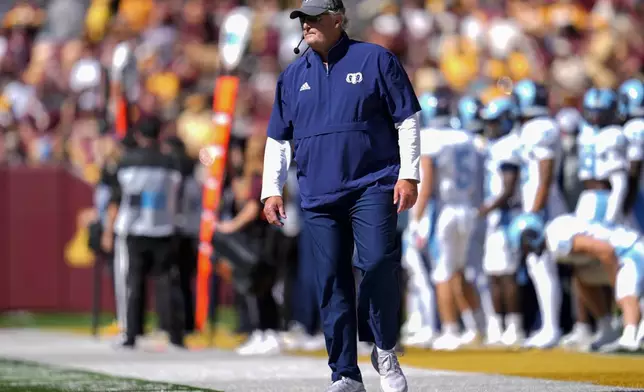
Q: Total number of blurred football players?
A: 7